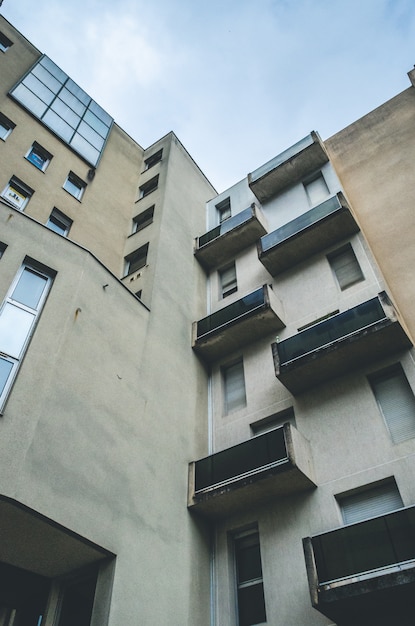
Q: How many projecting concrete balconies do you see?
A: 7